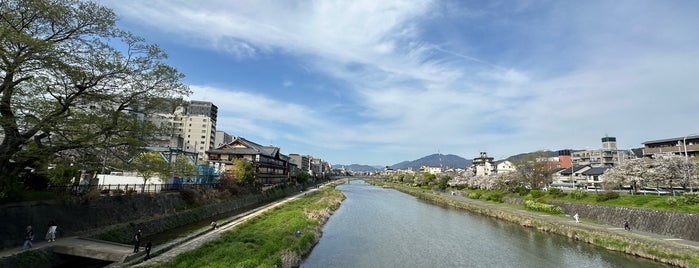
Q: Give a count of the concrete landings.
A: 1